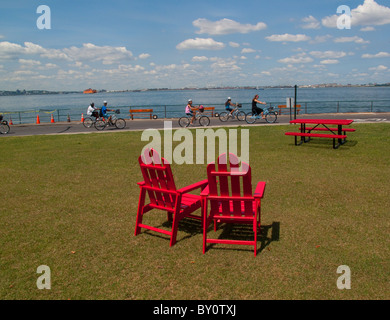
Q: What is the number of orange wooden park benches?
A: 3